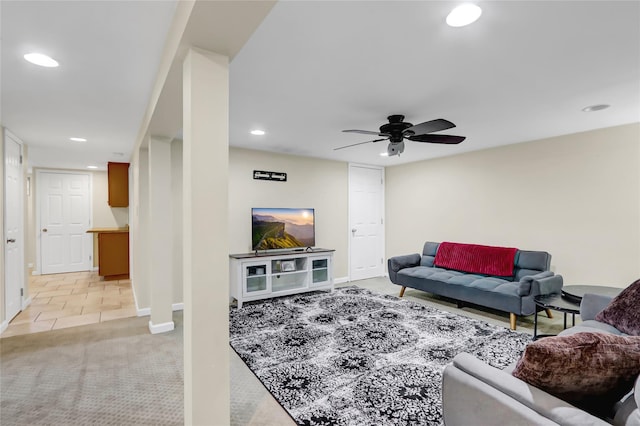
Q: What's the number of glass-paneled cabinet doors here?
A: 2